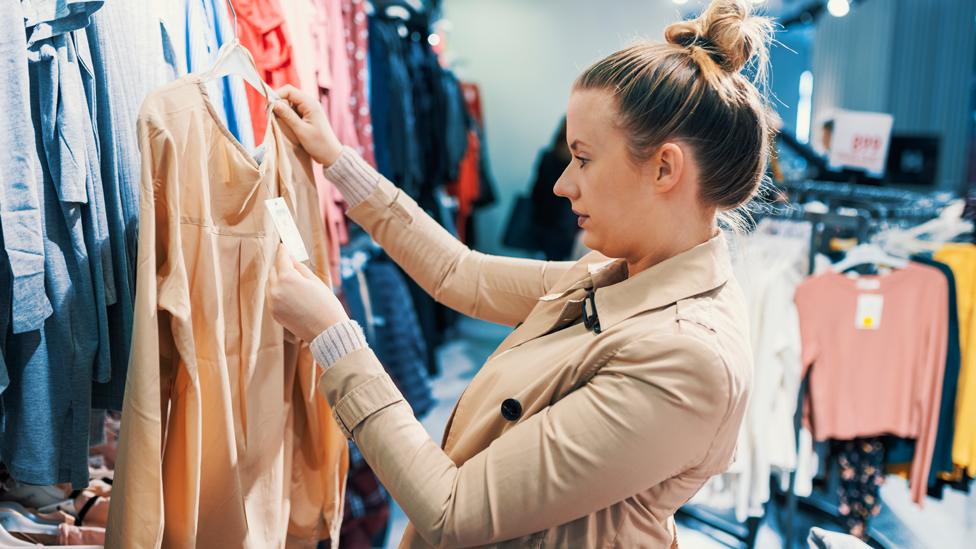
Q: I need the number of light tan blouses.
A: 1